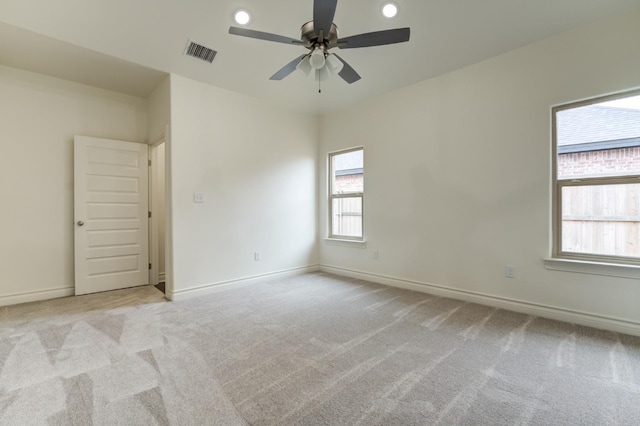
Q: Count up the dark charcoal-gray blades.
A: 5